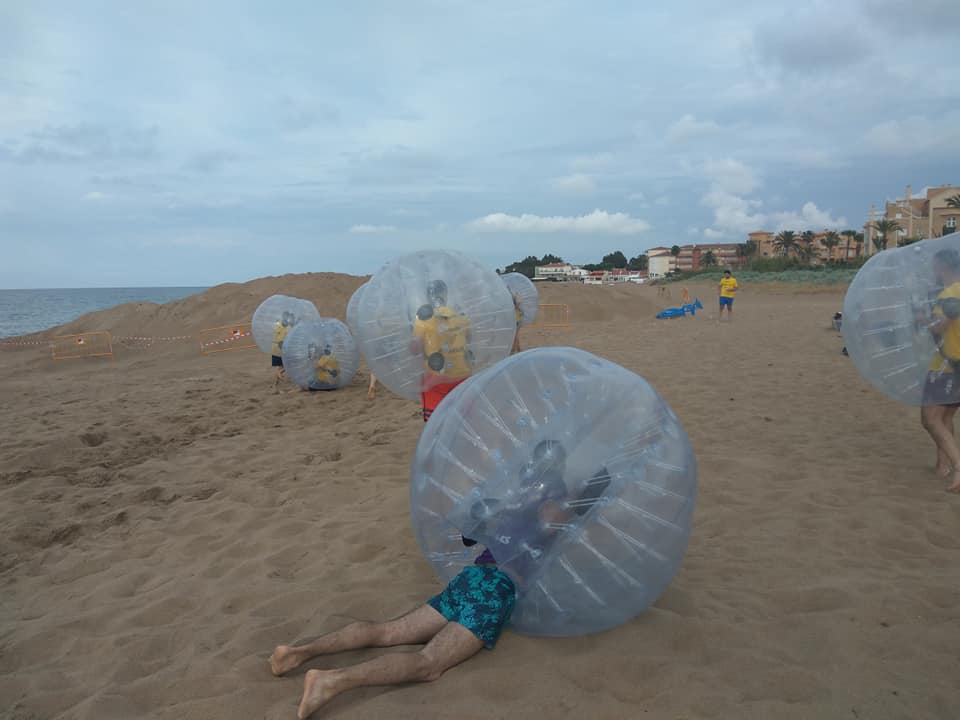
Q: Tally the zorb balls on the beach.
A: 7